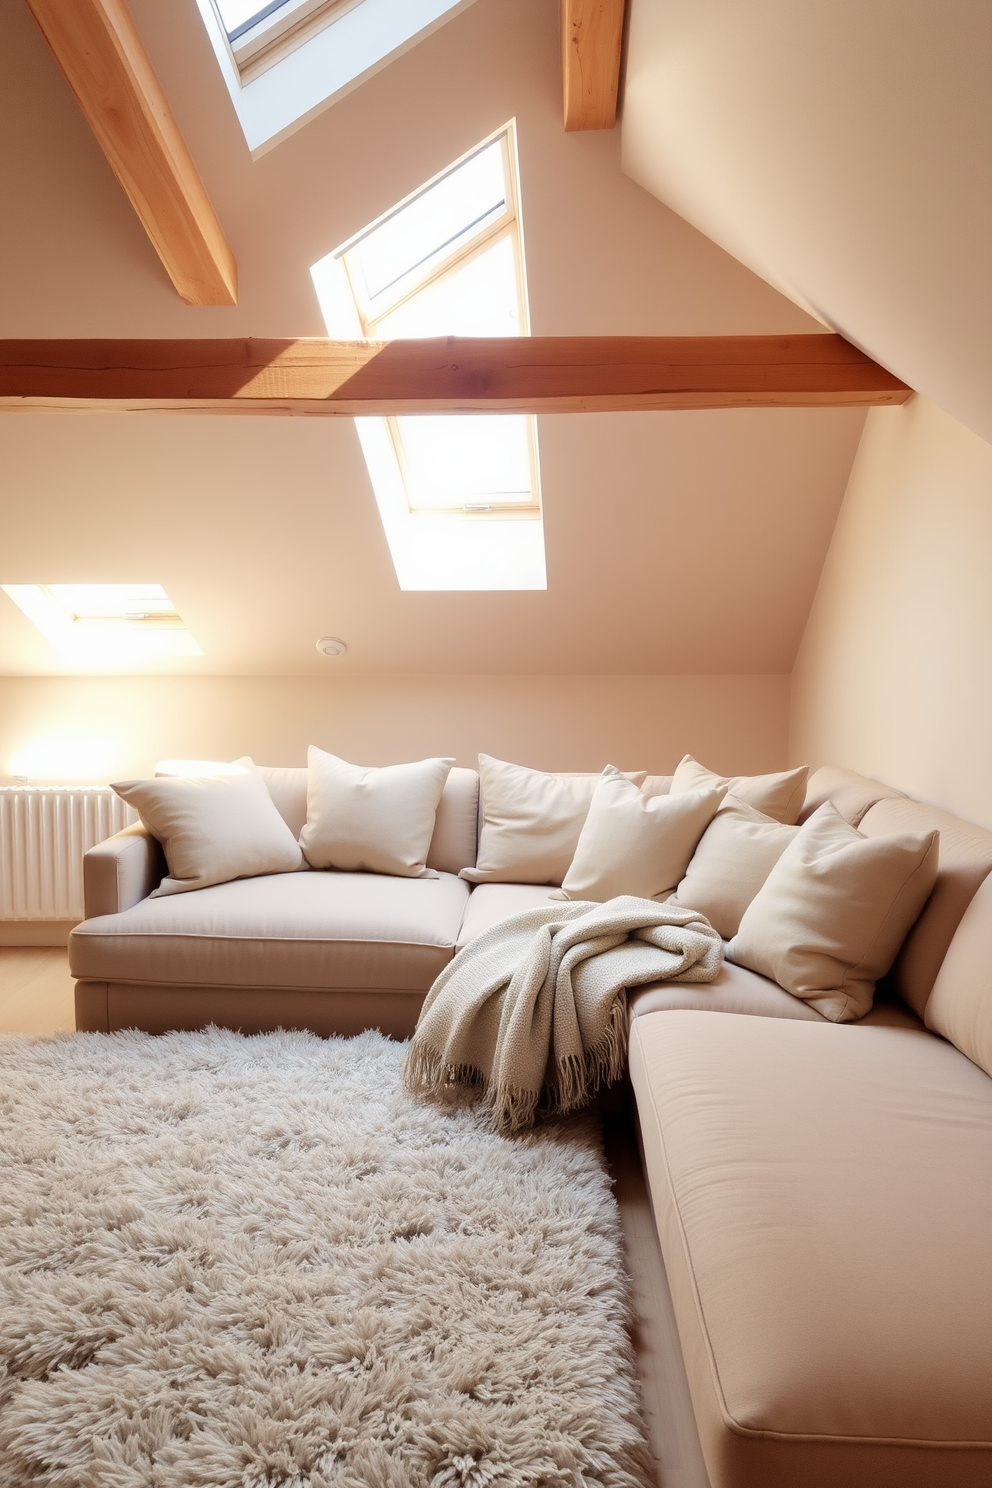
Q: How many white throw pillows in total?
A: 7